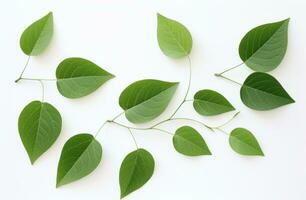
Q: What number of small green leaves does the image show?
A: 12